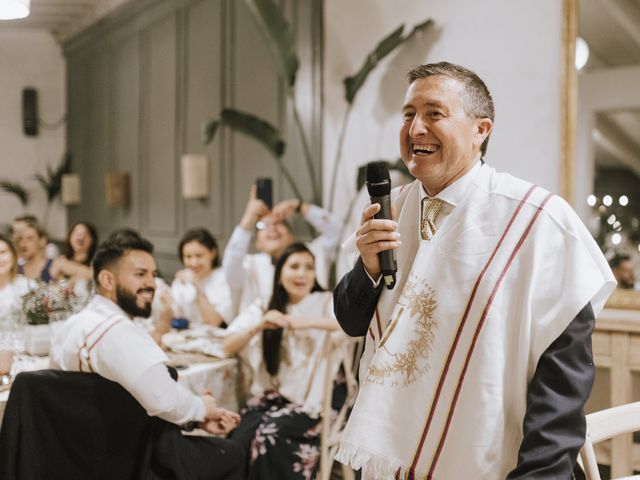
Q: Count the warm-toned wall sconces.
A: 3